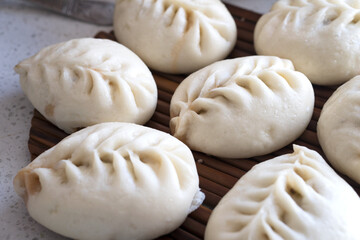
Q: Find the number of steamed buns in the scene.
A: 7